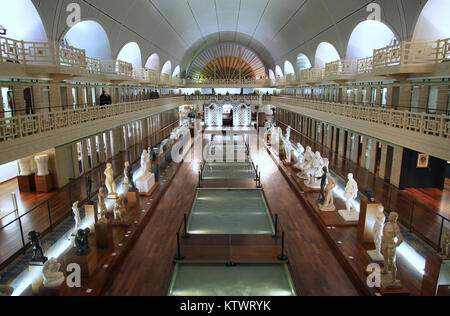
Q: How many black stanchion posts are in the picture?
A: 8